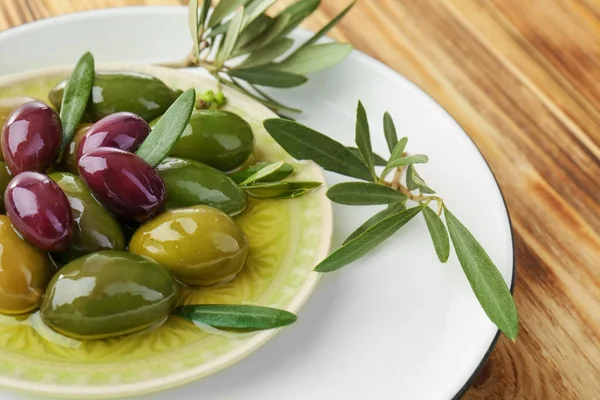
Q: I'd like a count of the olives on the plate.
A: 14